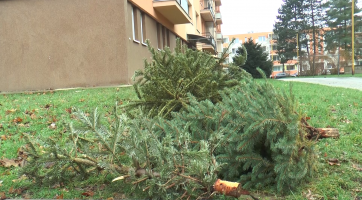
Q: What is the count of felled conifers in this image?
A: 3